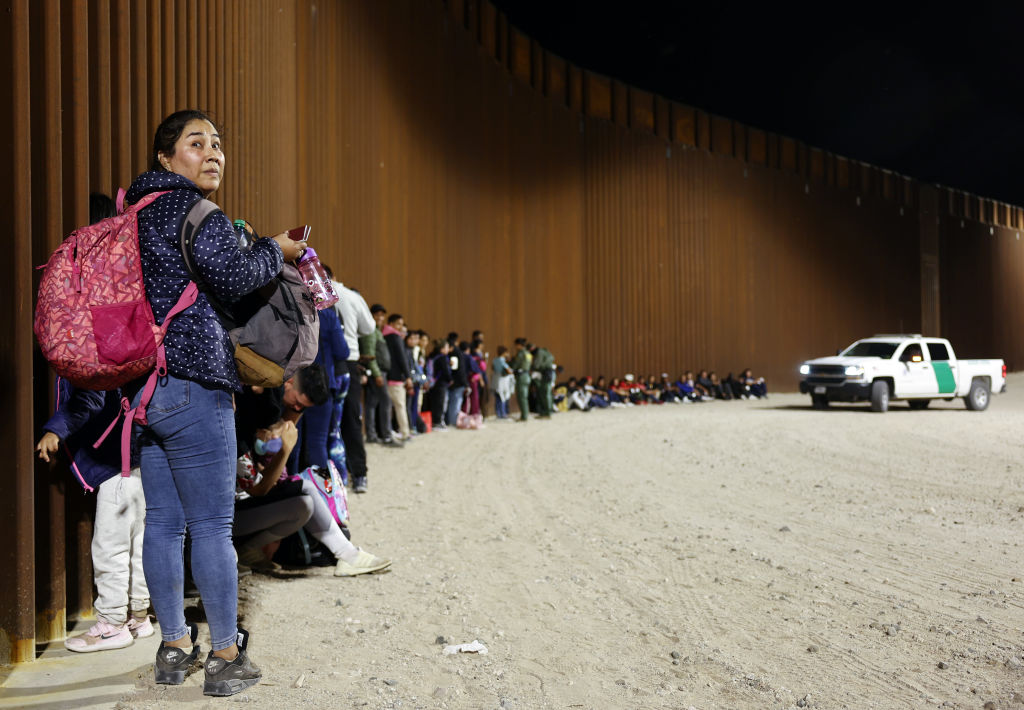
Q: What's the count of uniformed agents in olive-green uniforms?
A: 2